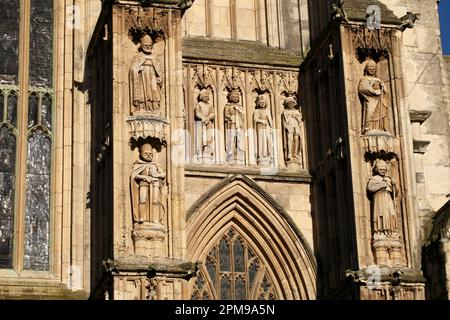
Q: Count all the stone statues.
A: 8